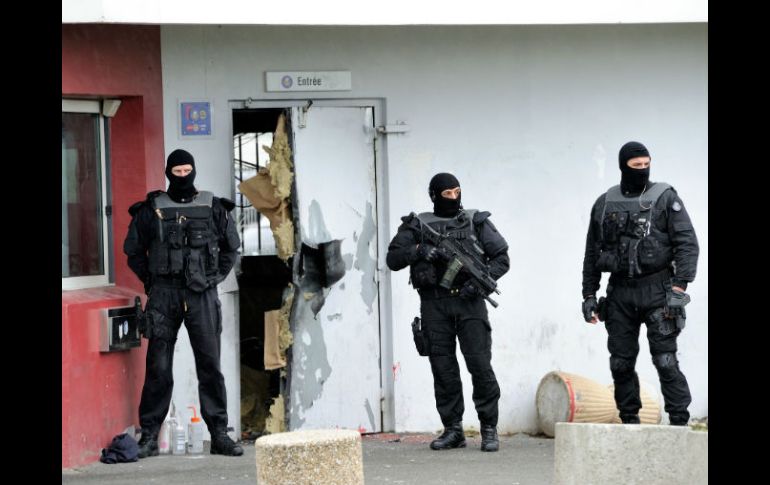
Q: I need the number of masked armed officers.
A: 3